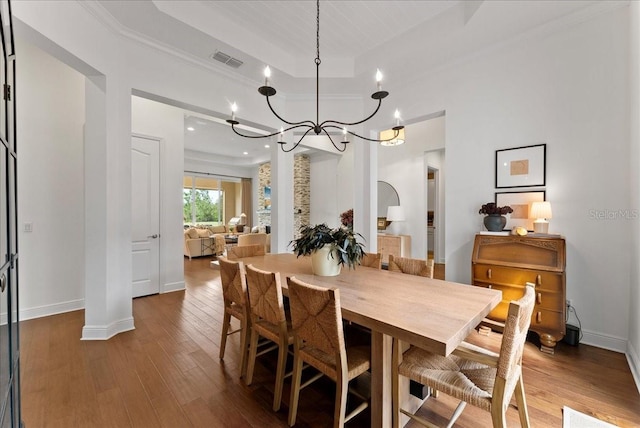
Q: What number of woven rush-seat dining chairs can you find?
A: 7